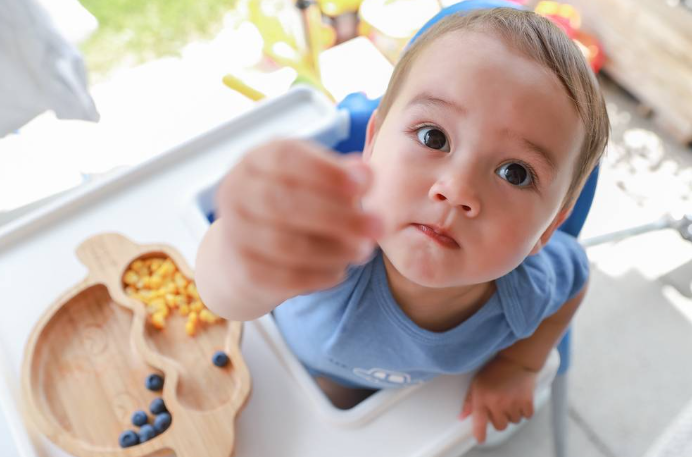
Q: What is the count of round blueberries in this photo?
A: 7